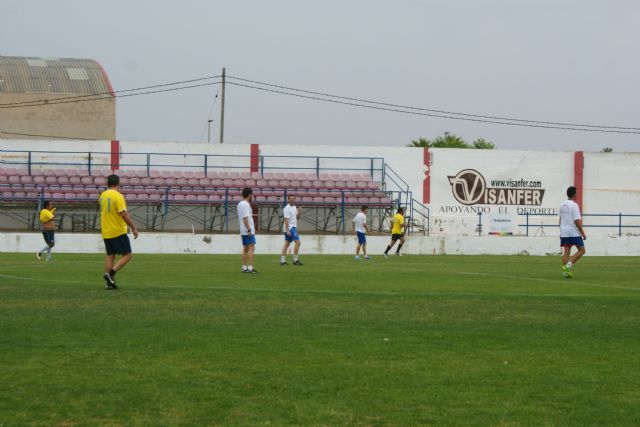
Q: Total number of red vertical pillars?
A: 4